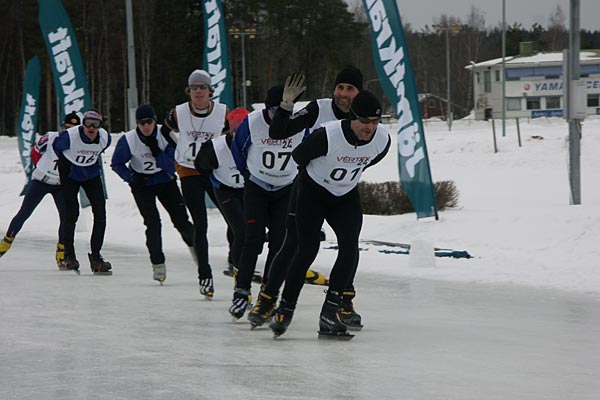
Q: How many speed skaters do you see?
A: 8